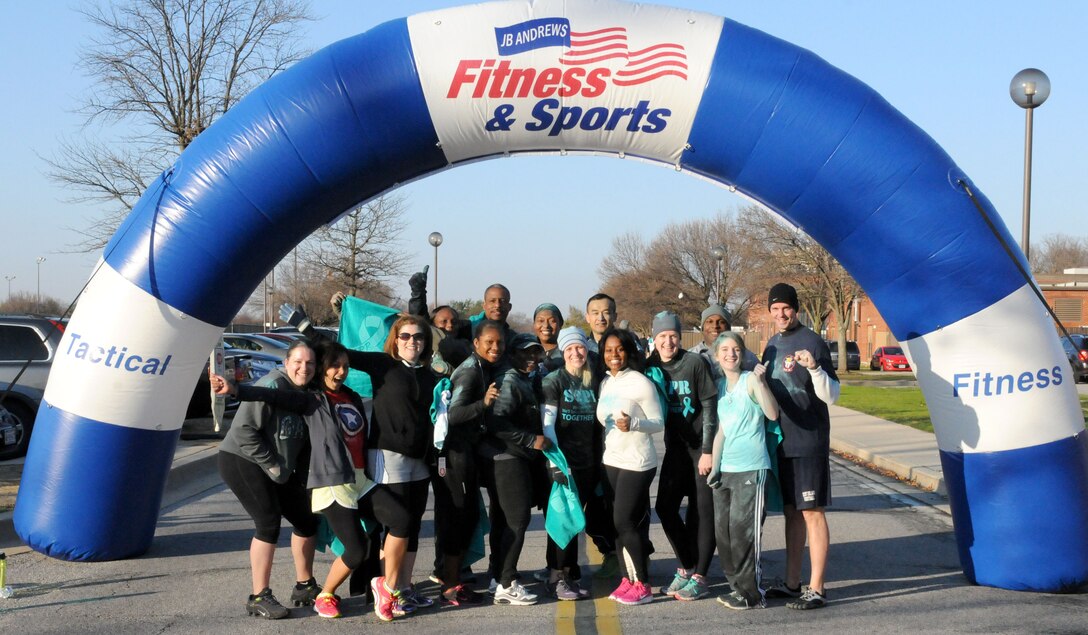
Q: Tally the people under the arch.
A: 15